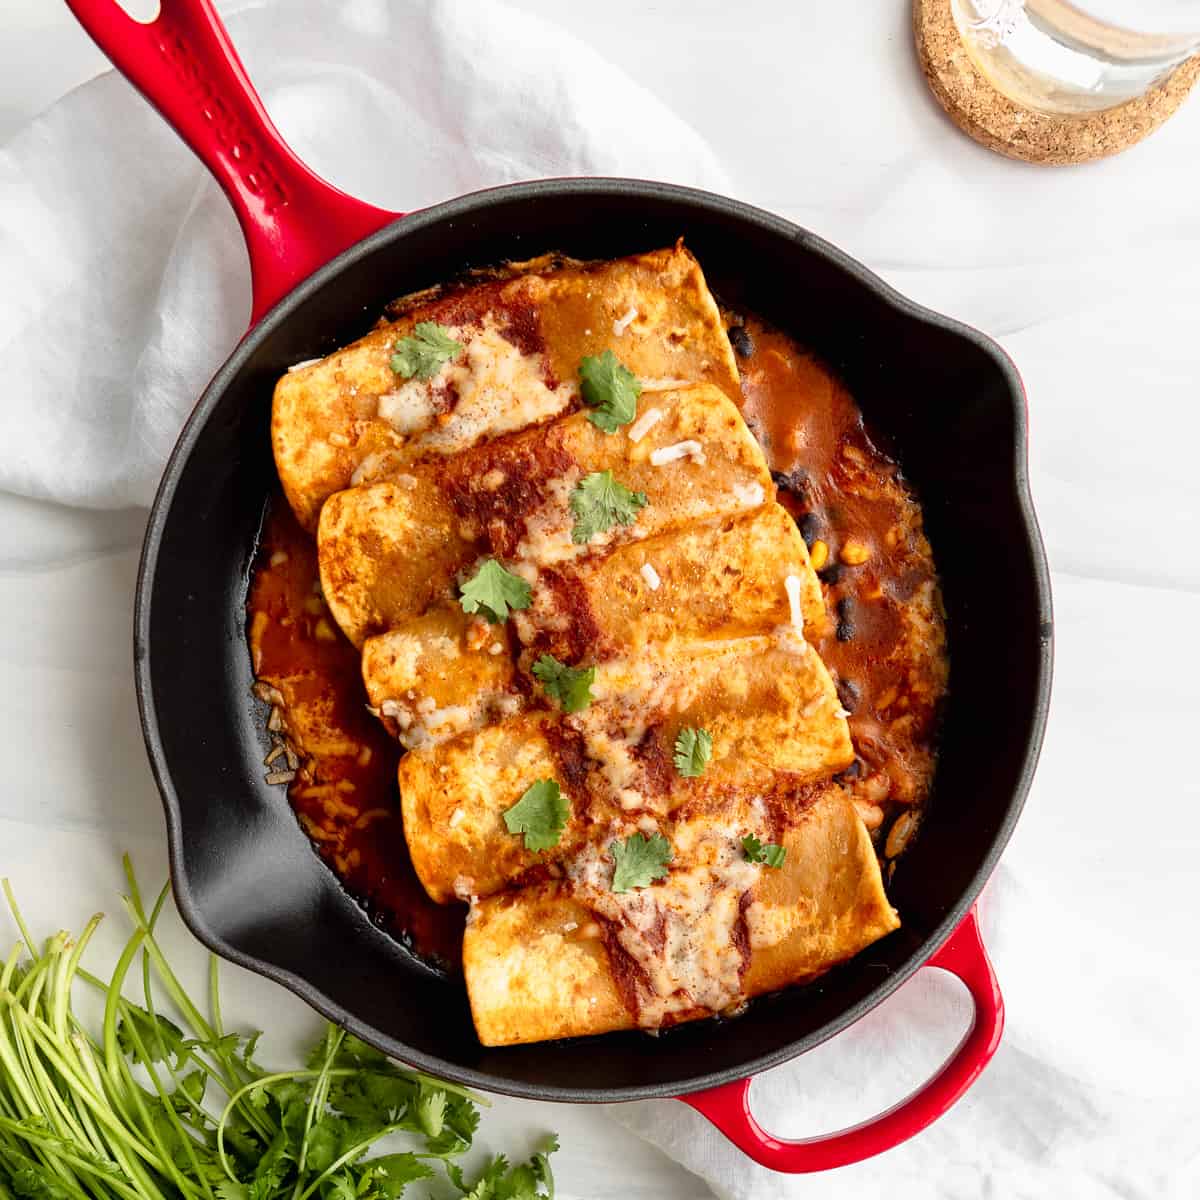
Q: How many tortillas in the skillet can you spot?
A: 5